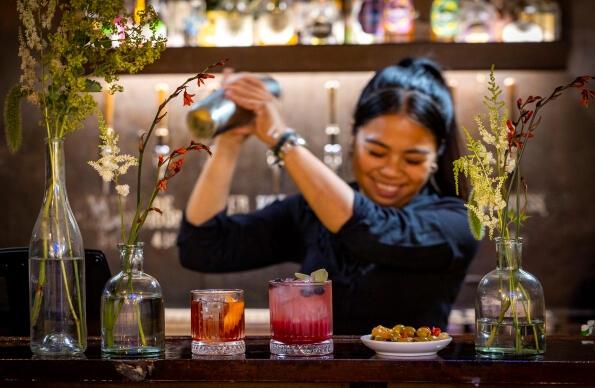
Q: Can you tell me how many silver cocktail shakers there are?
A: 1